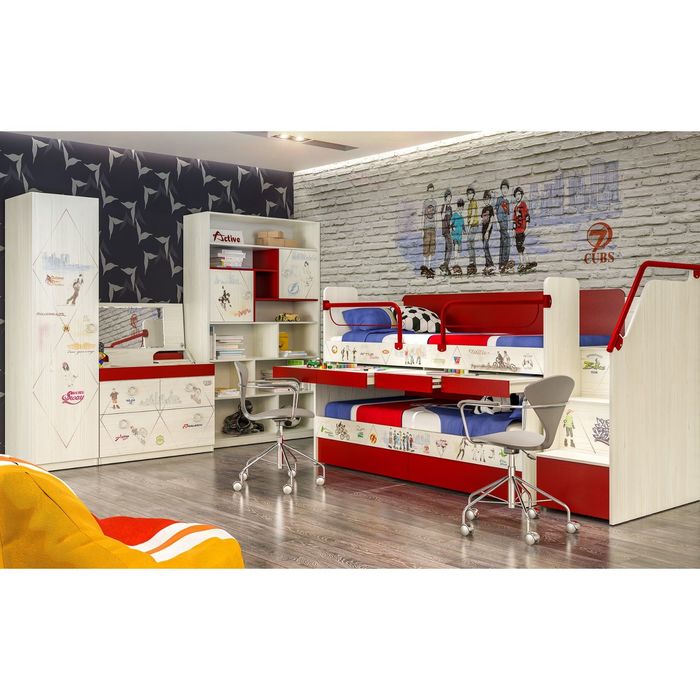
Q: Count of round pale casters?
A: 10